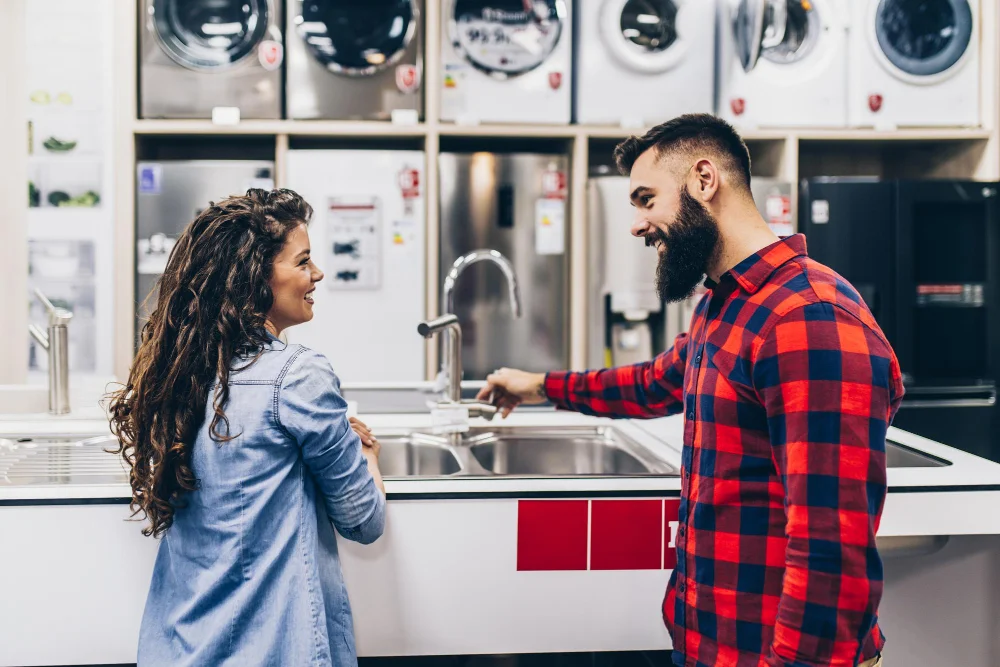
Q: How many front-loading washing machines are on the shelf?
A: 6